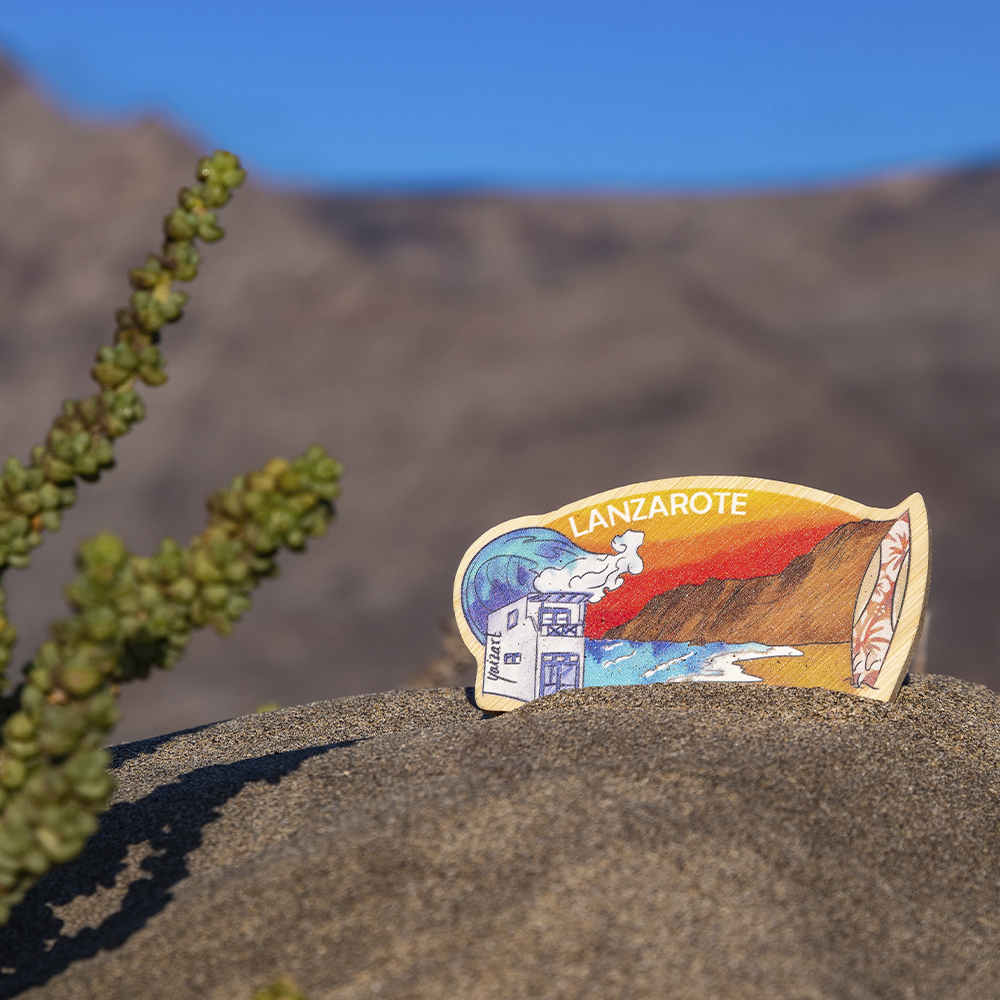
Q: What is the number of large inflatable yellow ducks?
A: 0